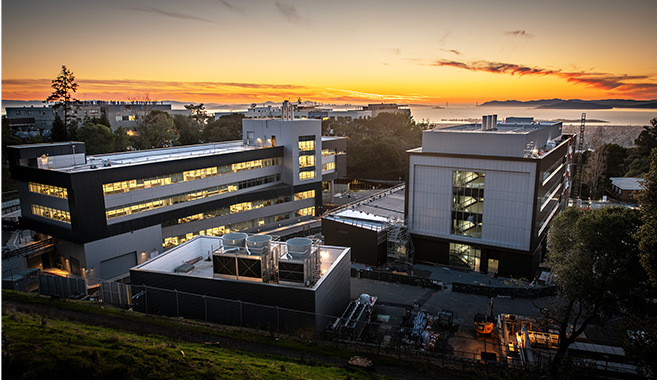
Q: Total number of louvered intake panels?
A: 3